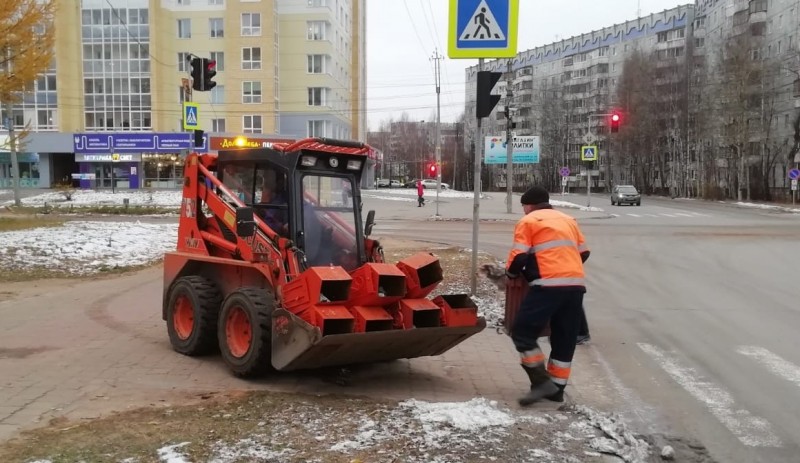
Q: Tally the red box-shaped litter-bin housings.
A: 7